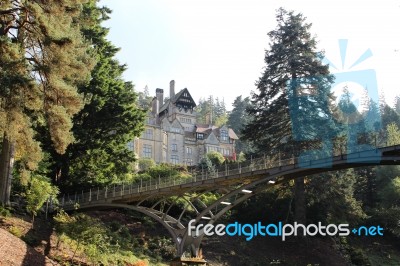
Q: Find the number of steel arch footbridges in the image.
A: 1